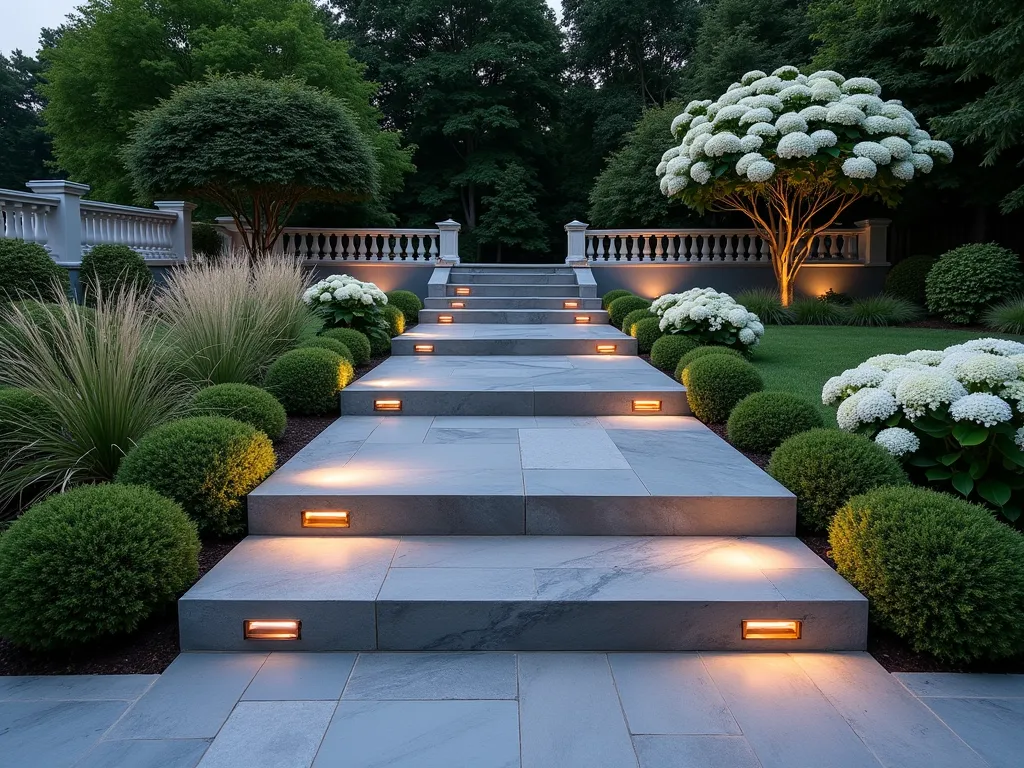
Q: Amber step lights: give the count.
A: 12